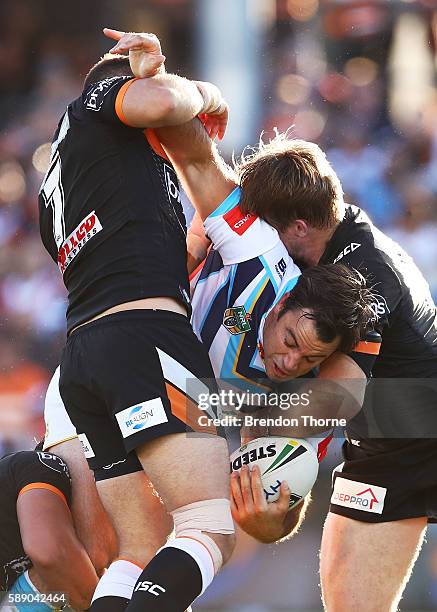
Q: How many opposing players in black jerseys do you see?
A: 3